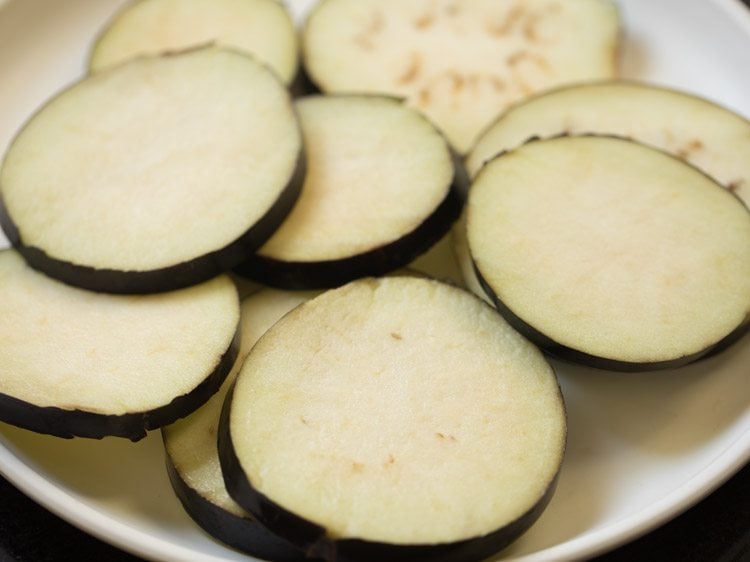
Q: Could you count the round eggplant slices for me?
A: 9